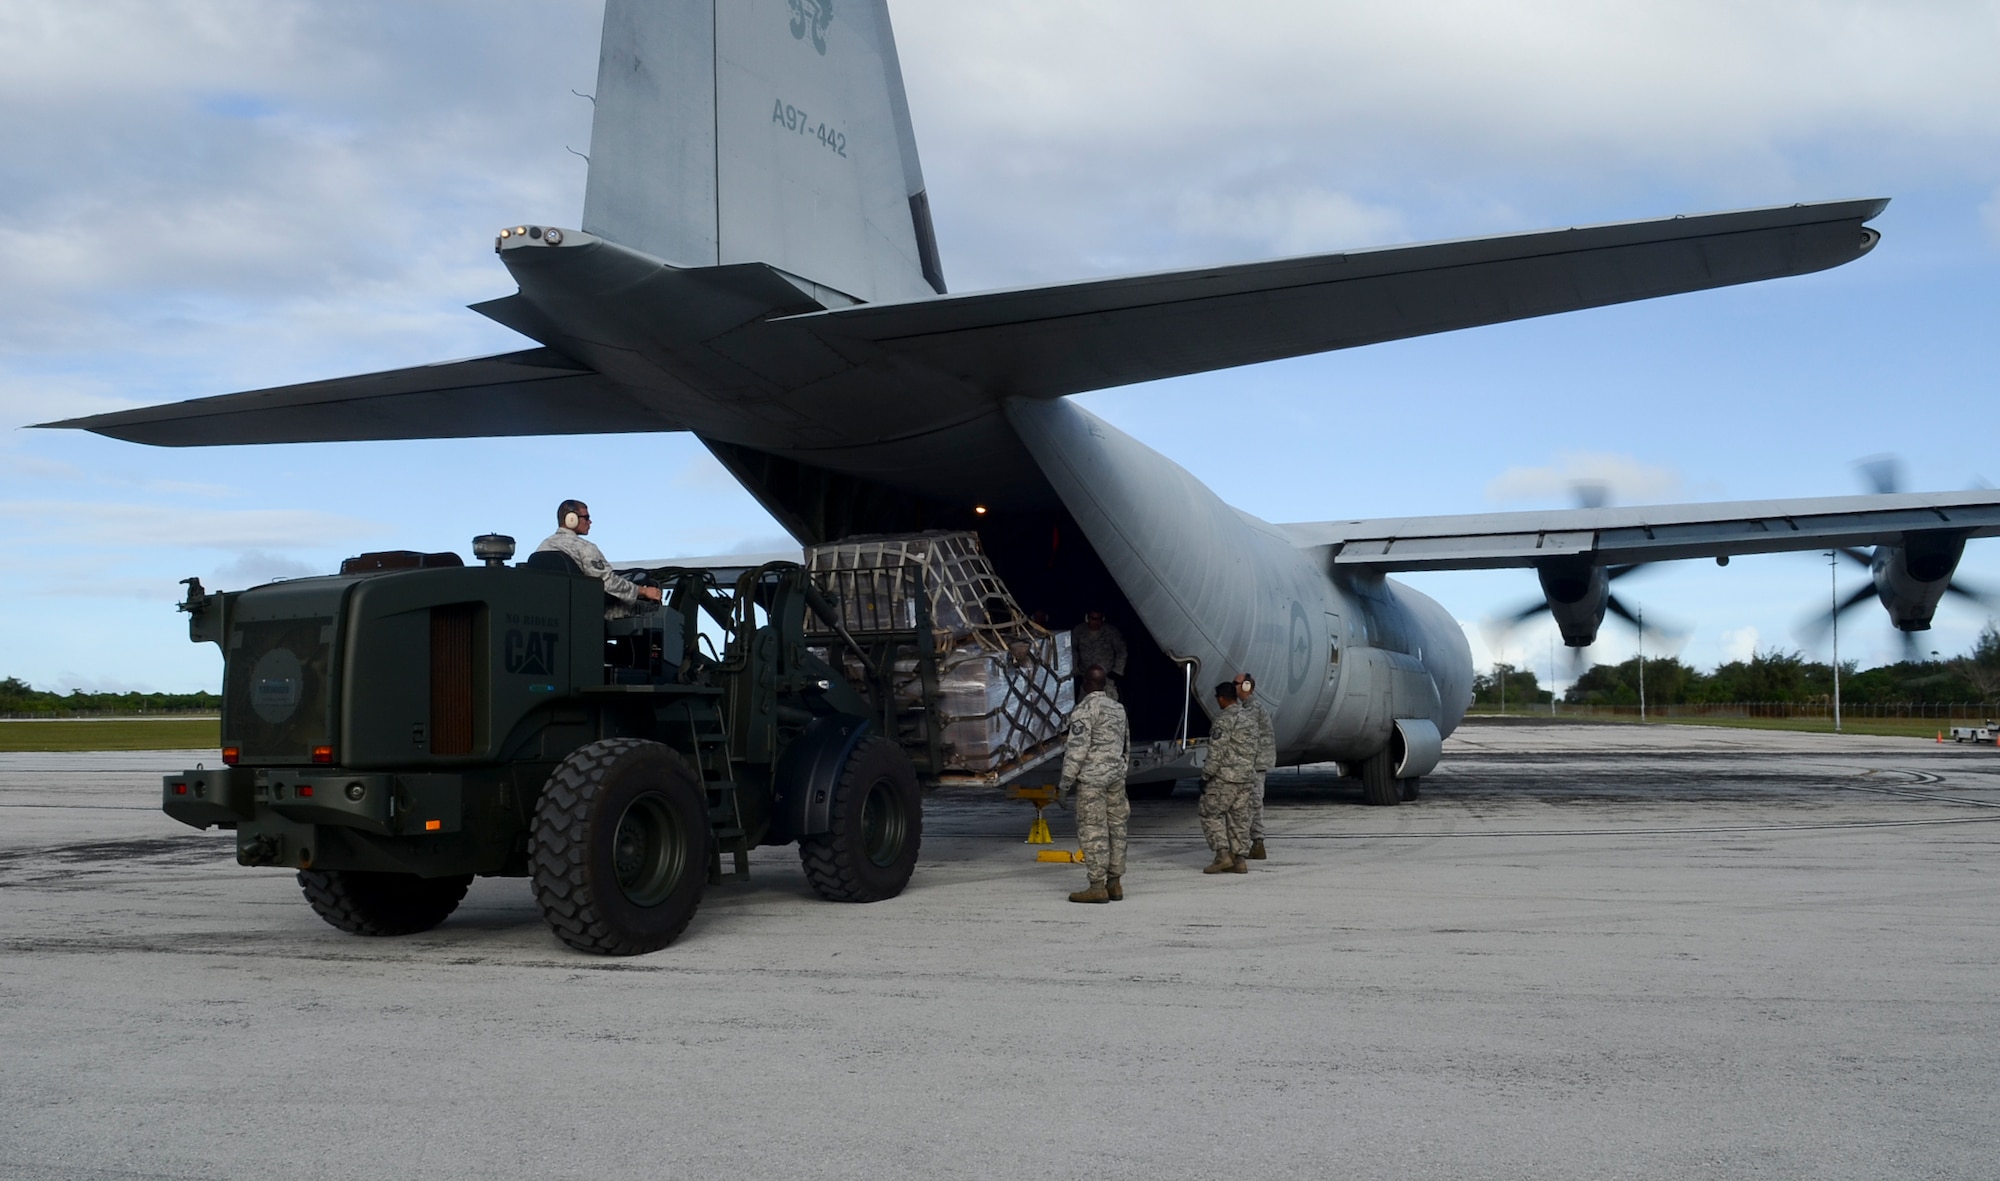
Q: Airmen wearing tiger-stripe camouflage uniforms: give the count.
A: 5